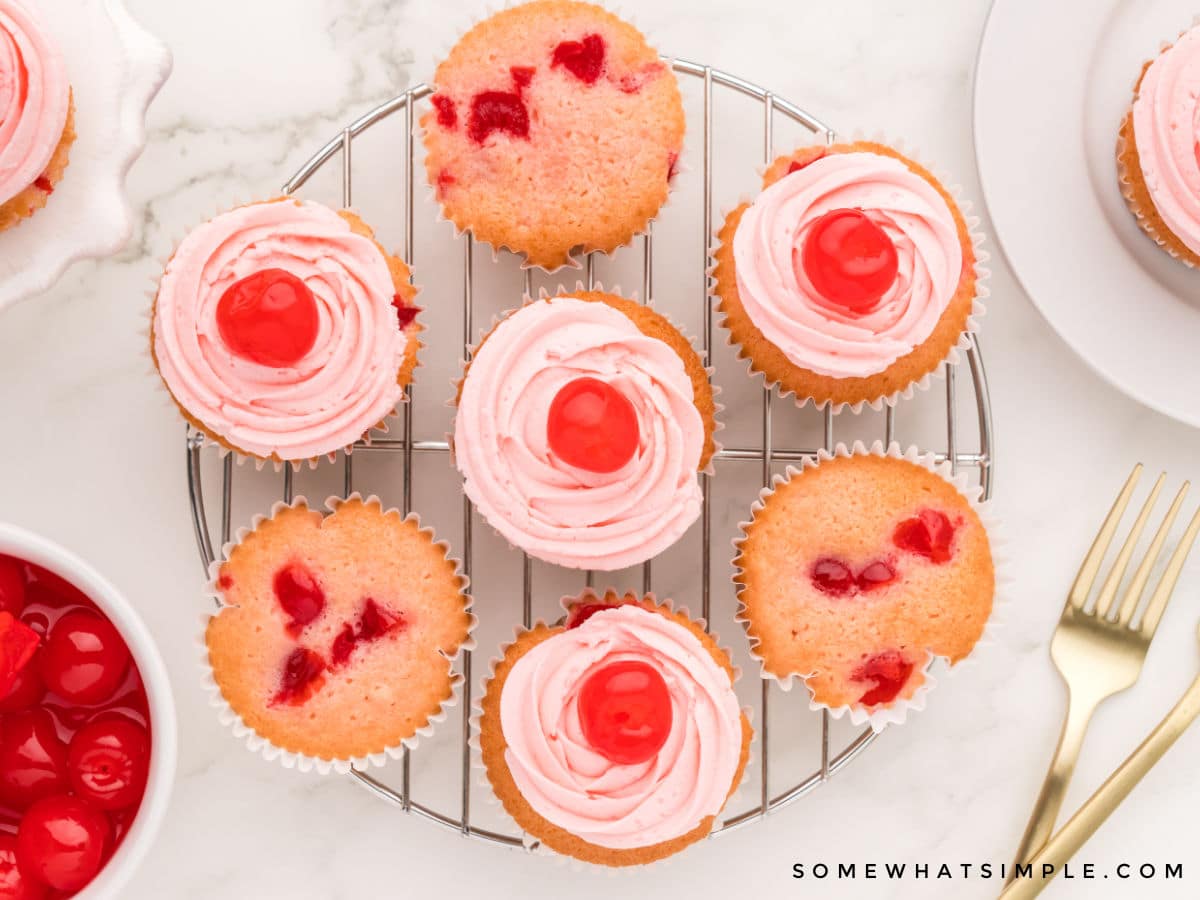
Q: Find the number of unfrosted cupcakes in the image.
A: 3